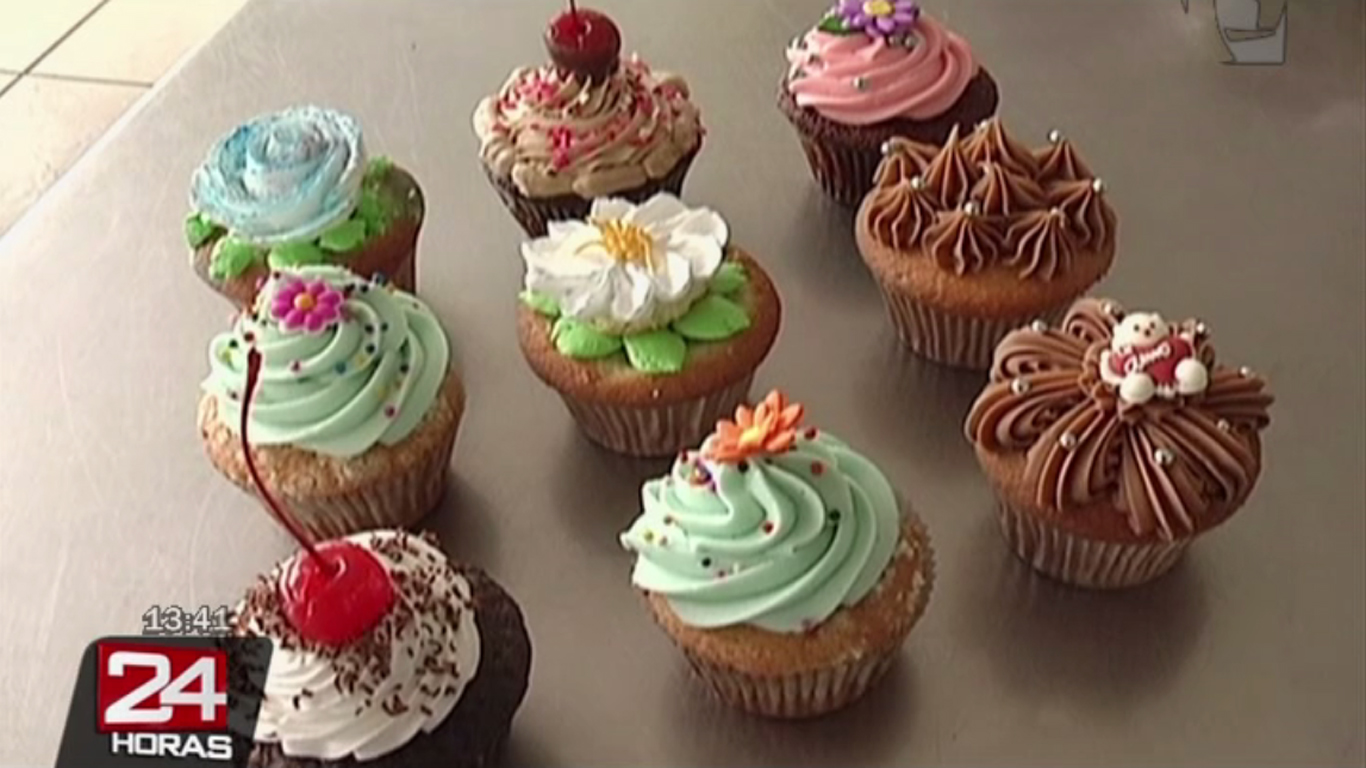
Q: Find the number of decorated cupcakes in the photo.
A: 9